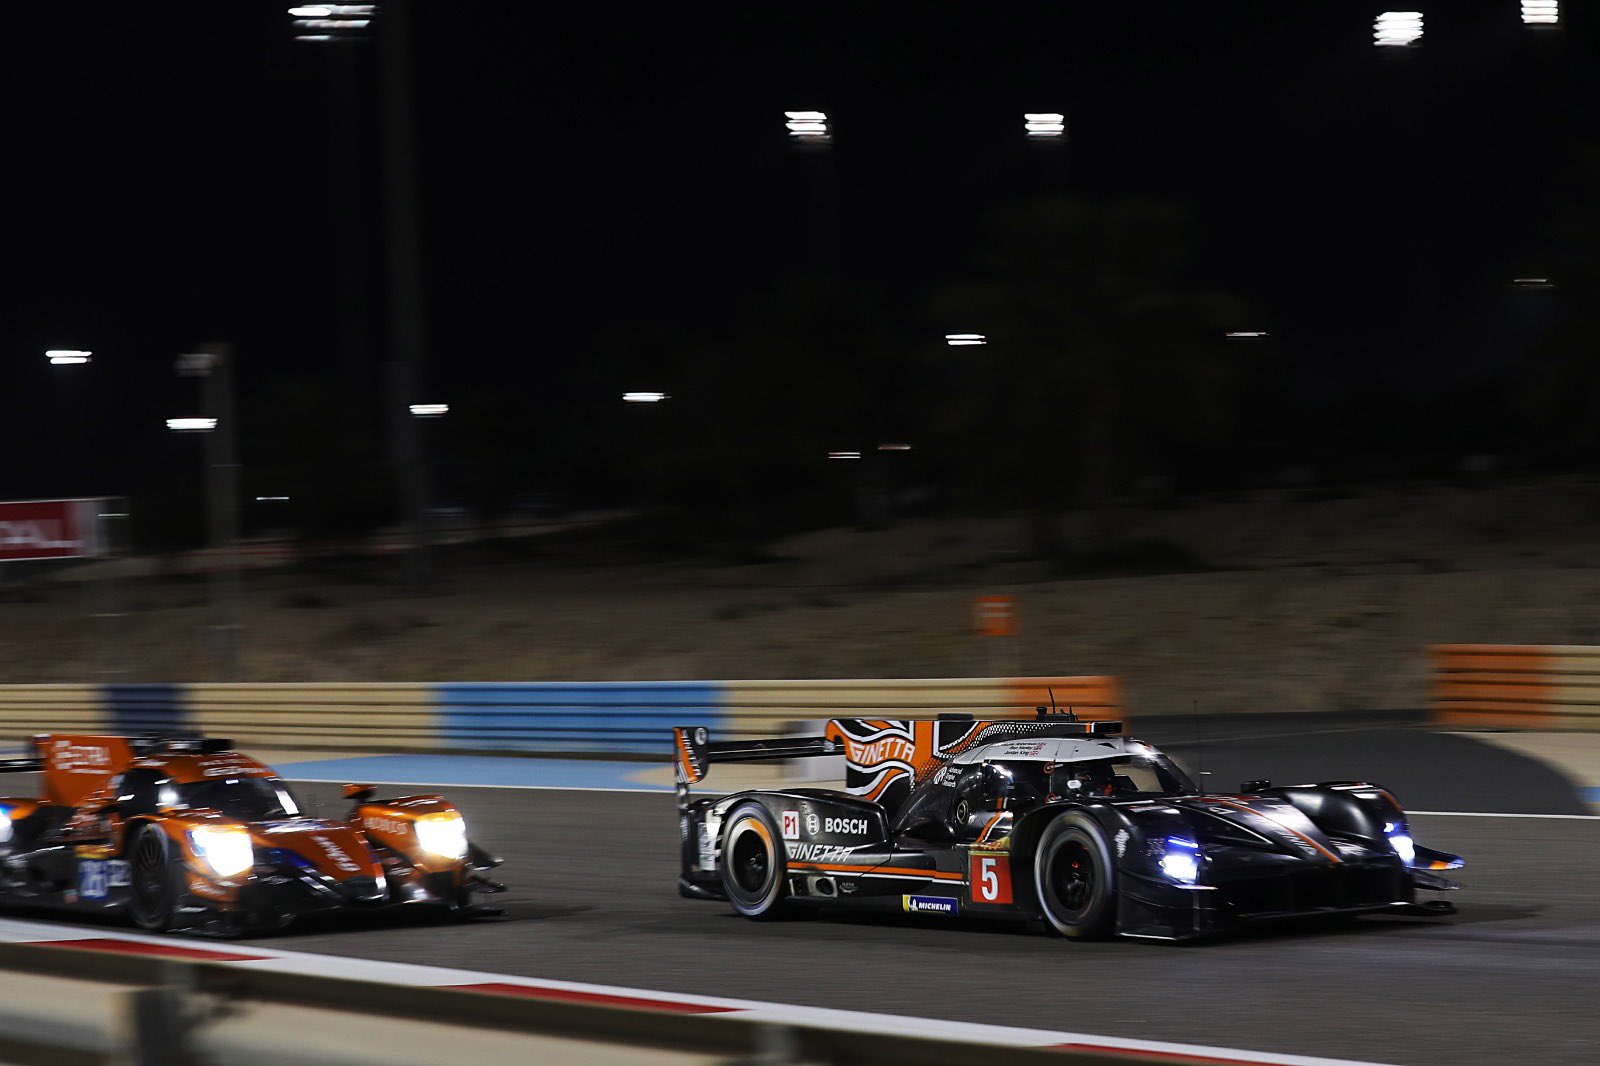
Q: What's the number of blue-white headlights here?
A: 2